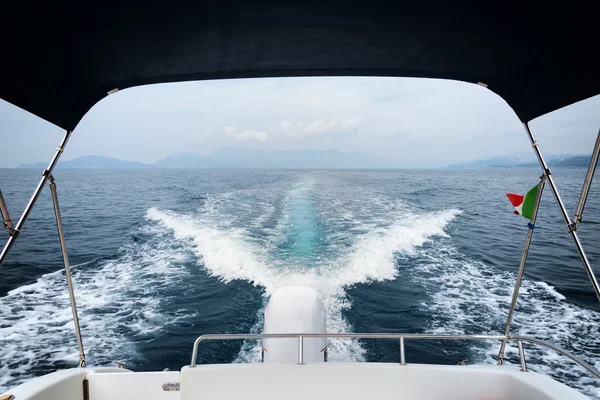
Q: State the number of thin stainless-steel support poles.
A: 6